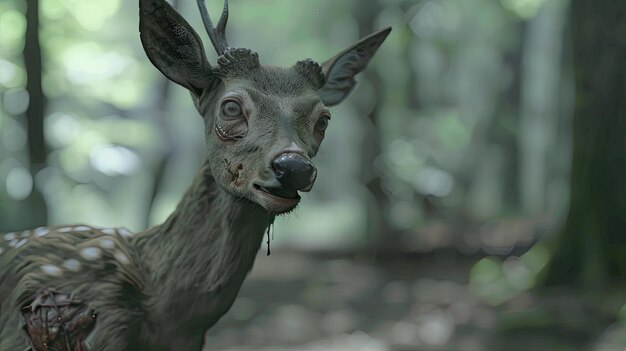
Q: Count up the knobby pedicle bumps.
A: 2